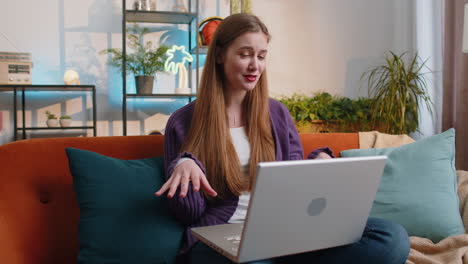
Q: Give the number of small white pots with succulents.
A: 2